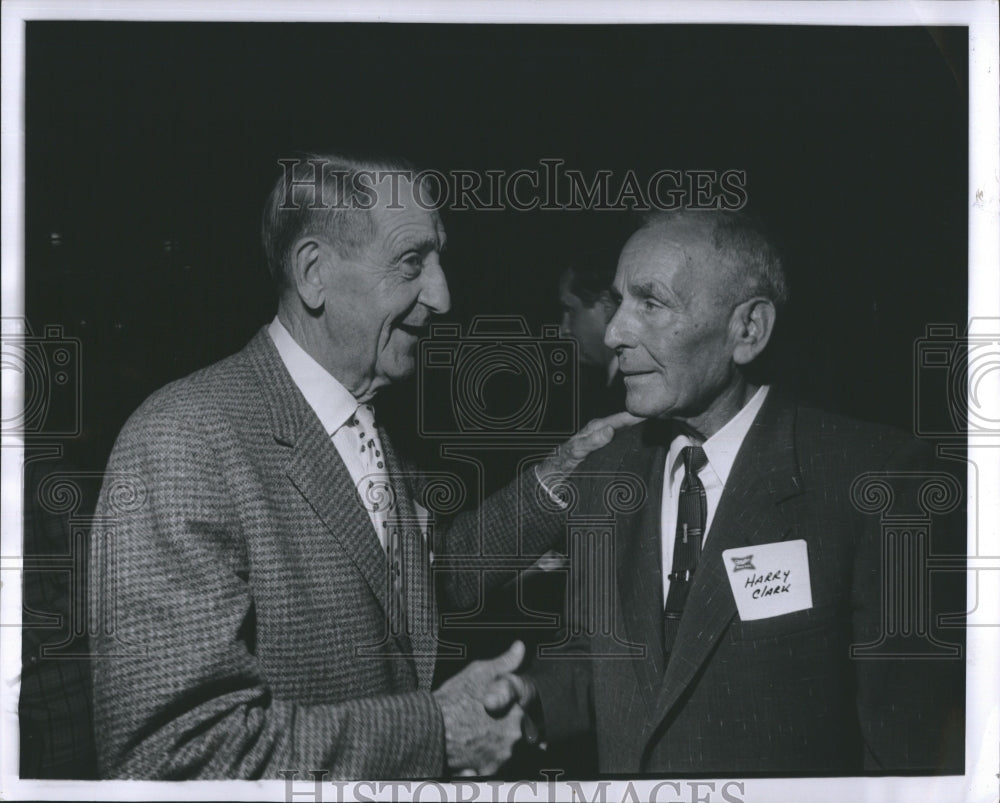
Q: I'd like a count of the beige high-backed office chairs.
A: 0